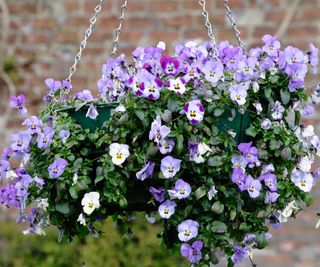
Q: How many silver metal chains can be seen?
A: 4